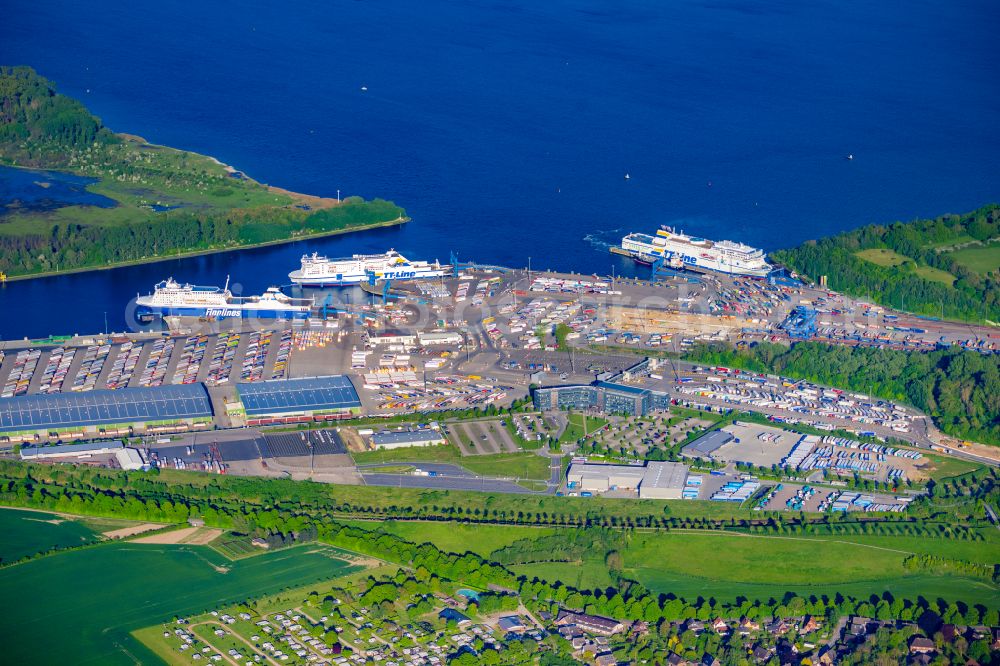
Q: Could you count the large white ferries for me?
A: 3